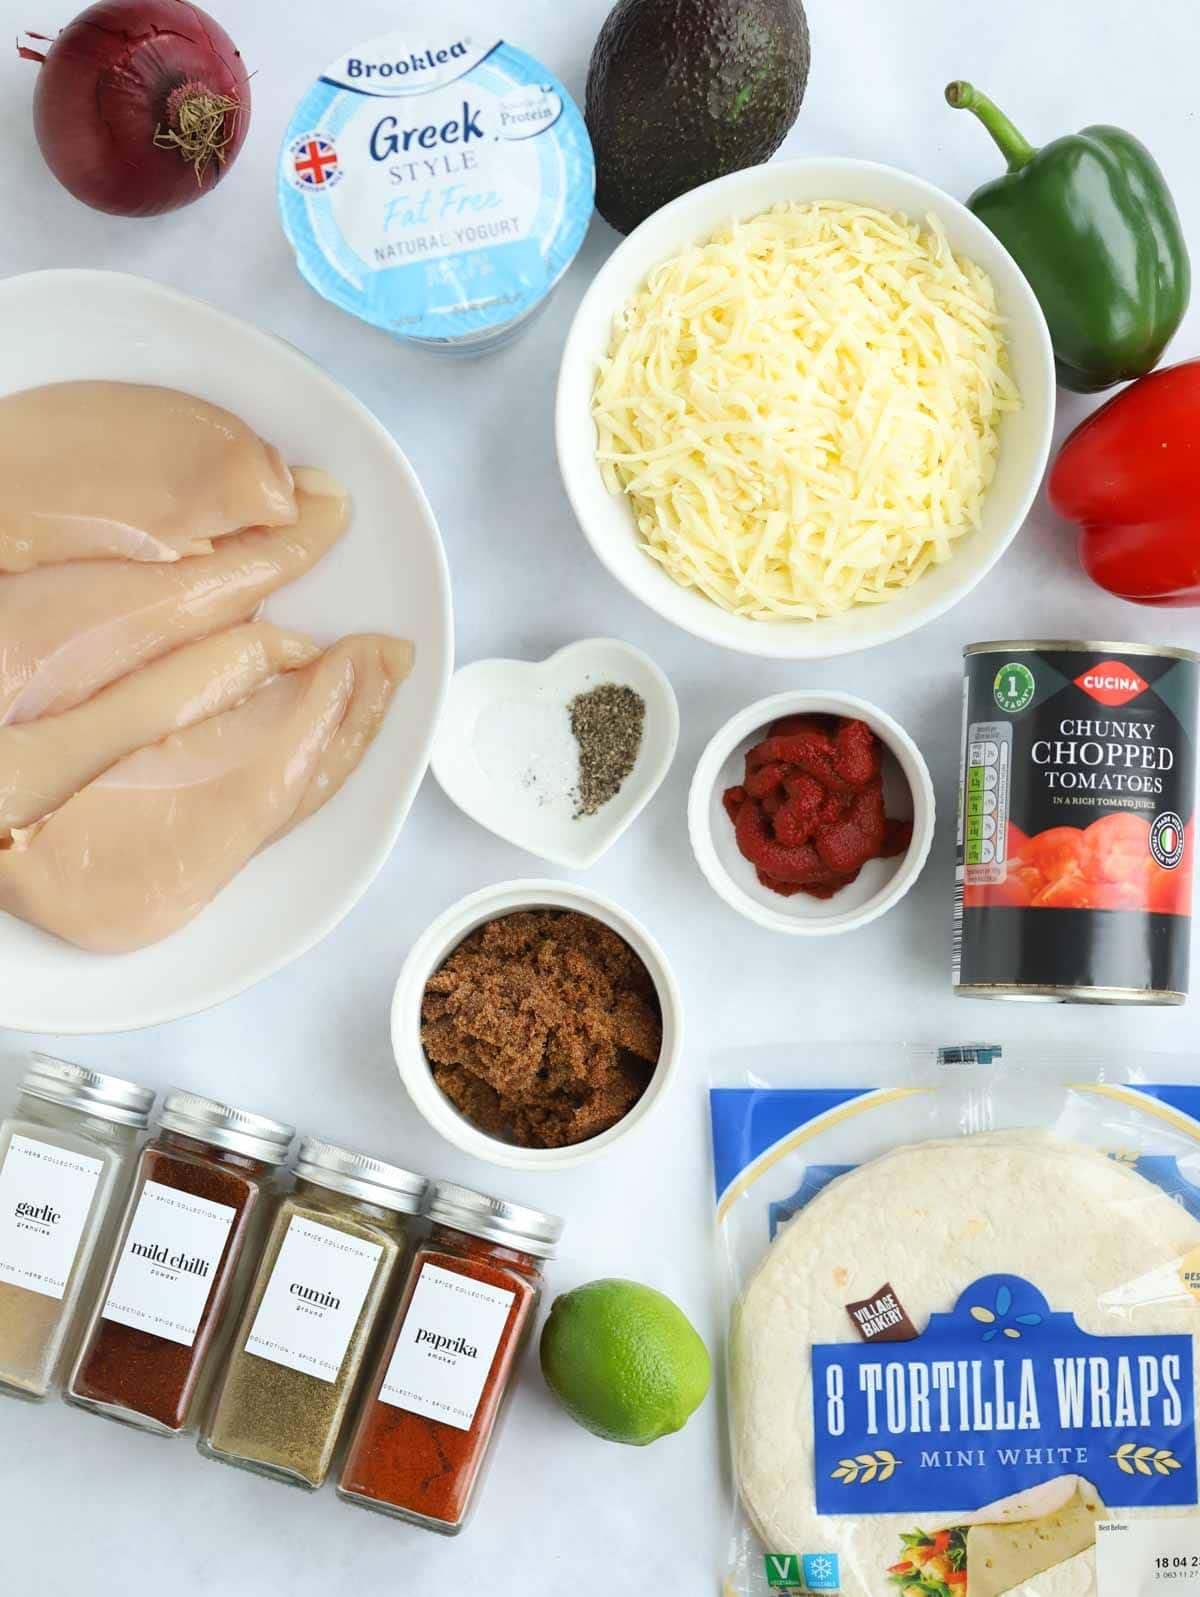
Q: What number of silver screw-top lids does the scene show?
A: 4